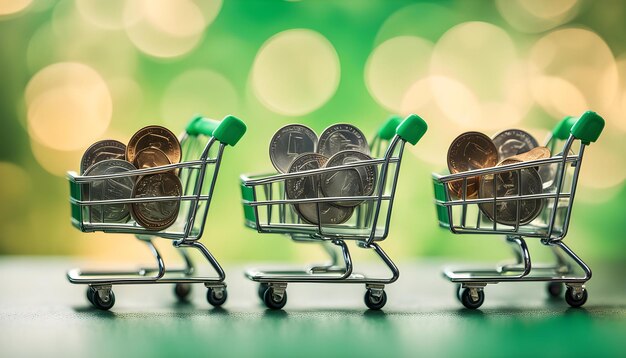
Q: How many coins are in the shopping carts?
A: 14